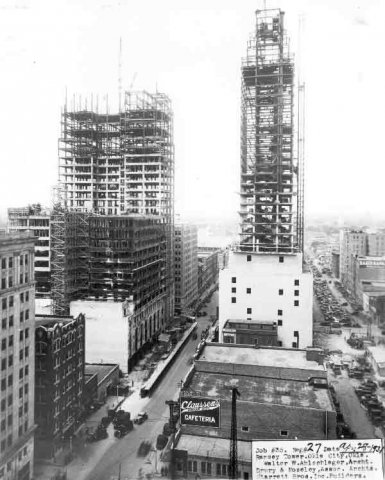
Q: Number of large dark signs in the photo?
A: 1